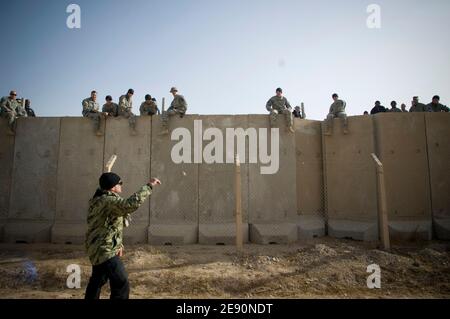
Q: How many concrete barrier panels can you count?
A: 11